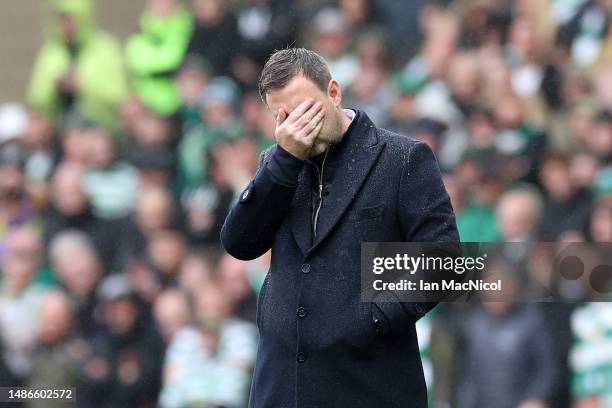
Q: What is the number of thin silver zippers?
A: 1